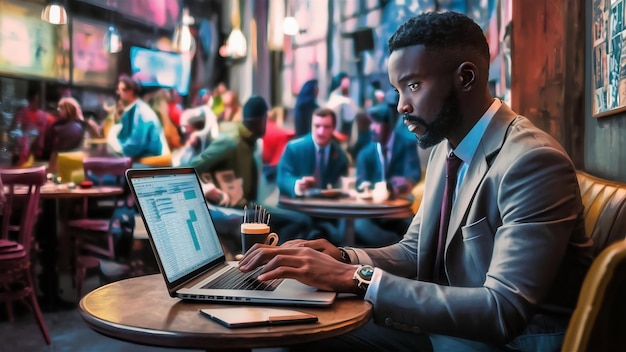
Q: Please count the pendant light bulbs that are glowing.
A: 5